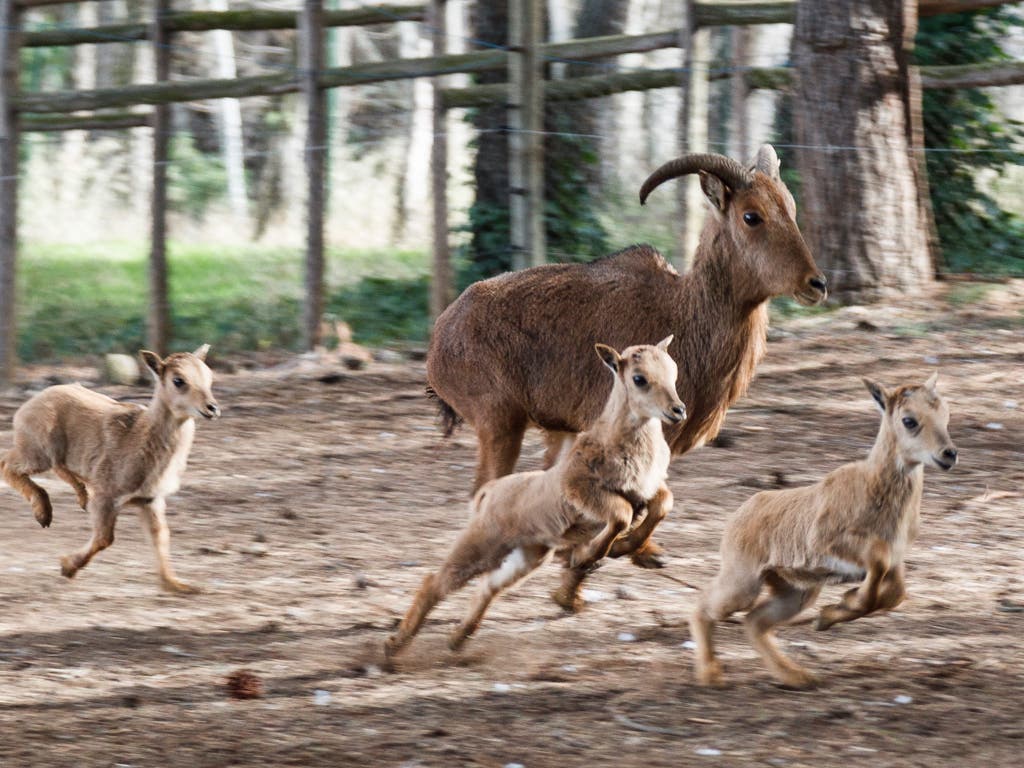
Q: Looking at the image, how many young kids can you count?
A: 3